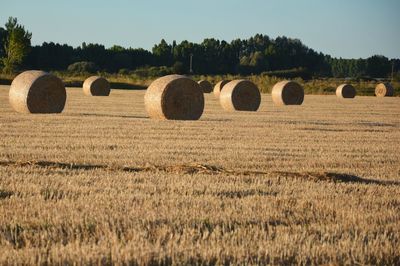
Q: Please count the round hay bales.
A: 9